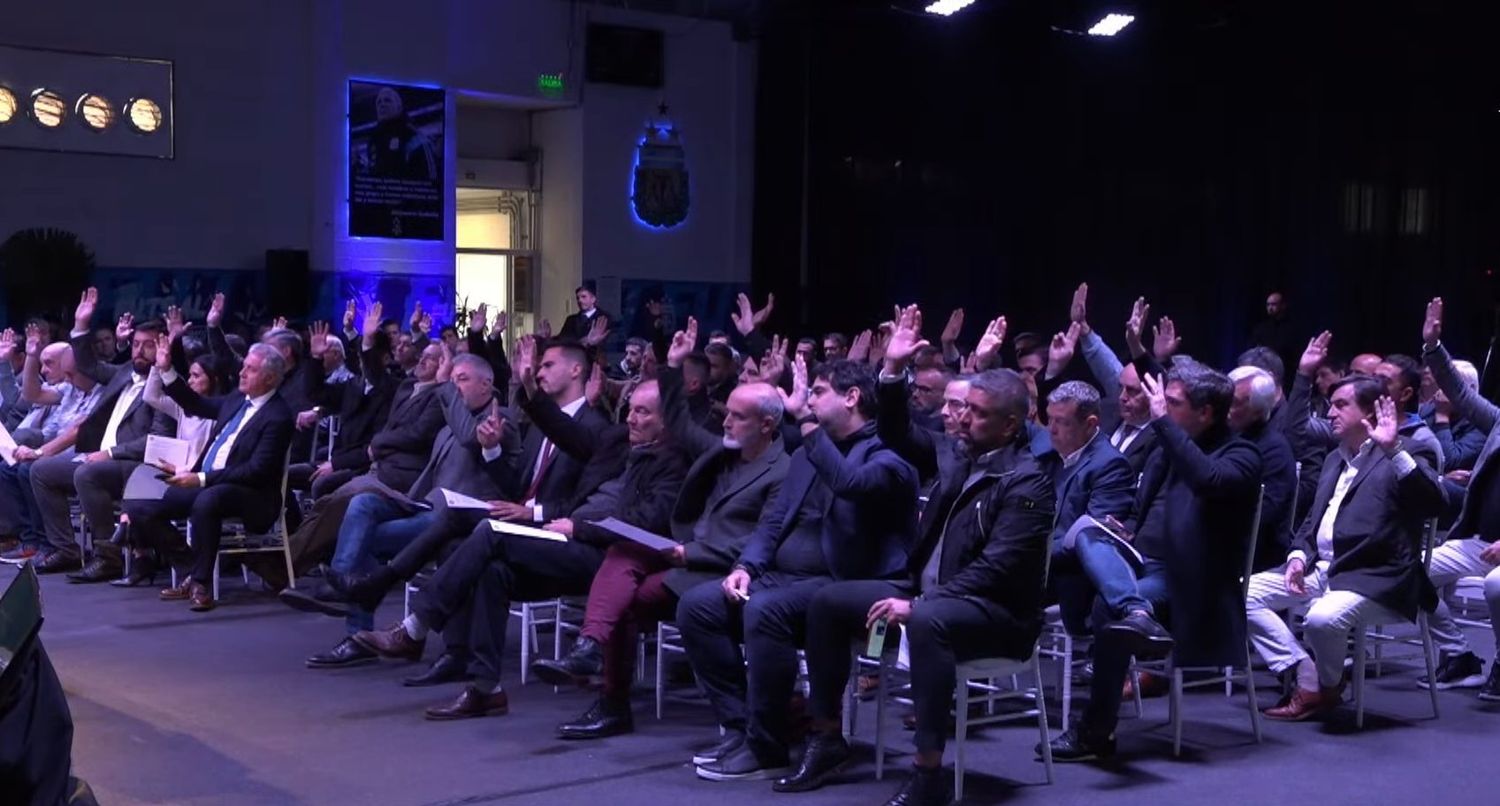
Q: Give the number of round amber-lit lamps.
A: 4